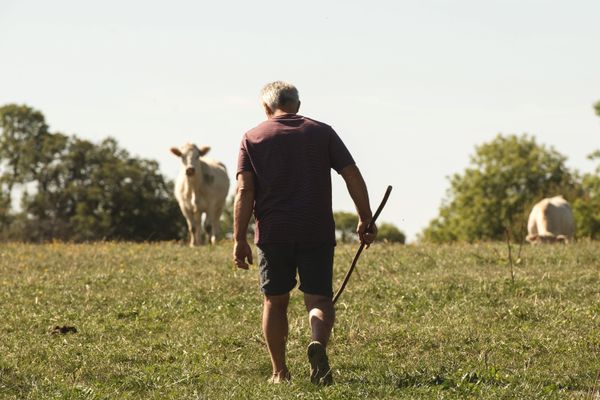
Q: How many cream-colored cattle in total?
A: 2